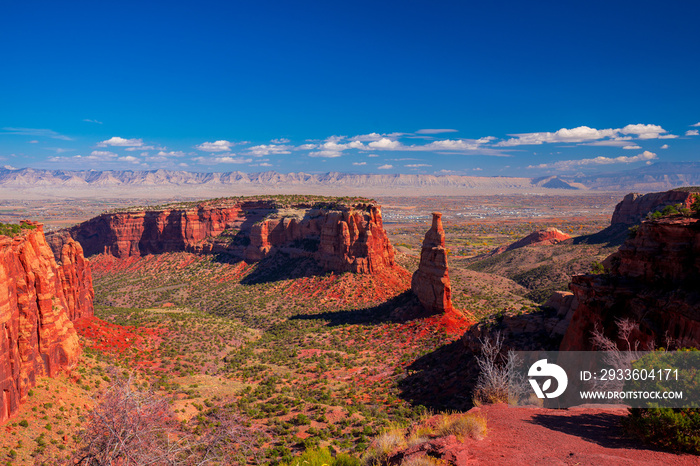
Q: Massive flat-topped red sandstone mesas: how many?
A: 1